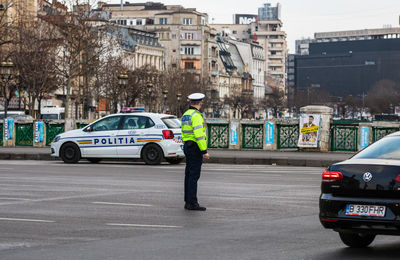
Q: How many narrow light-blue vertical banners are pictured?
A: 5